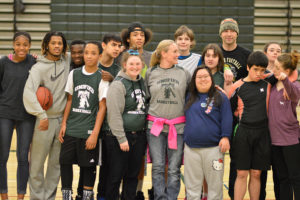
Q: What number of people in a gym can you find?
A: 15